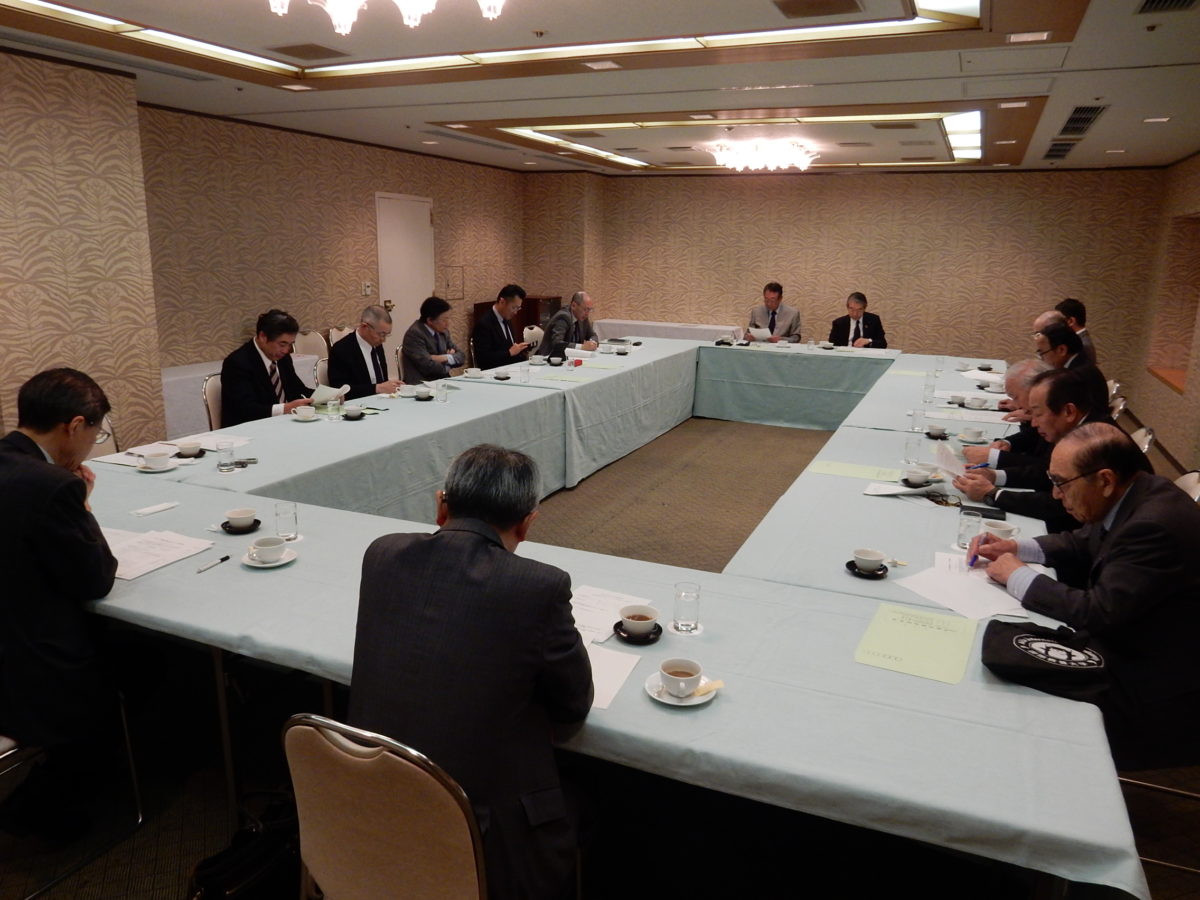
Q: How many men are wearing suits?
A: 15